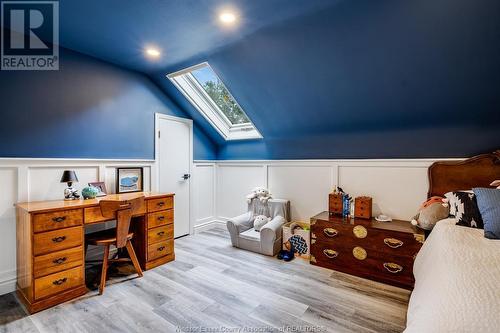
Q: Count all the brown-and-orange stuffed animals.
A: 1